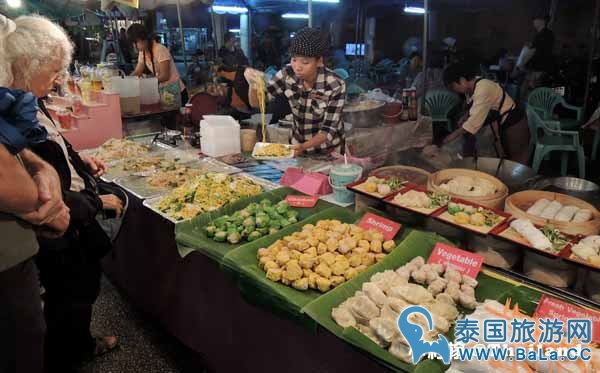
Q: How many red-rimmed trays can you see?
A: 5